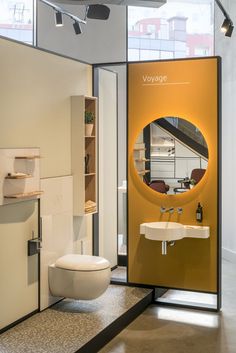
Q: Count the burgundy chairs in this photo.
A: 2